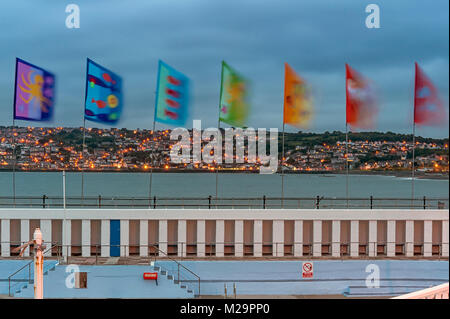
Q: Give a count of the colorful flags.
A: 7